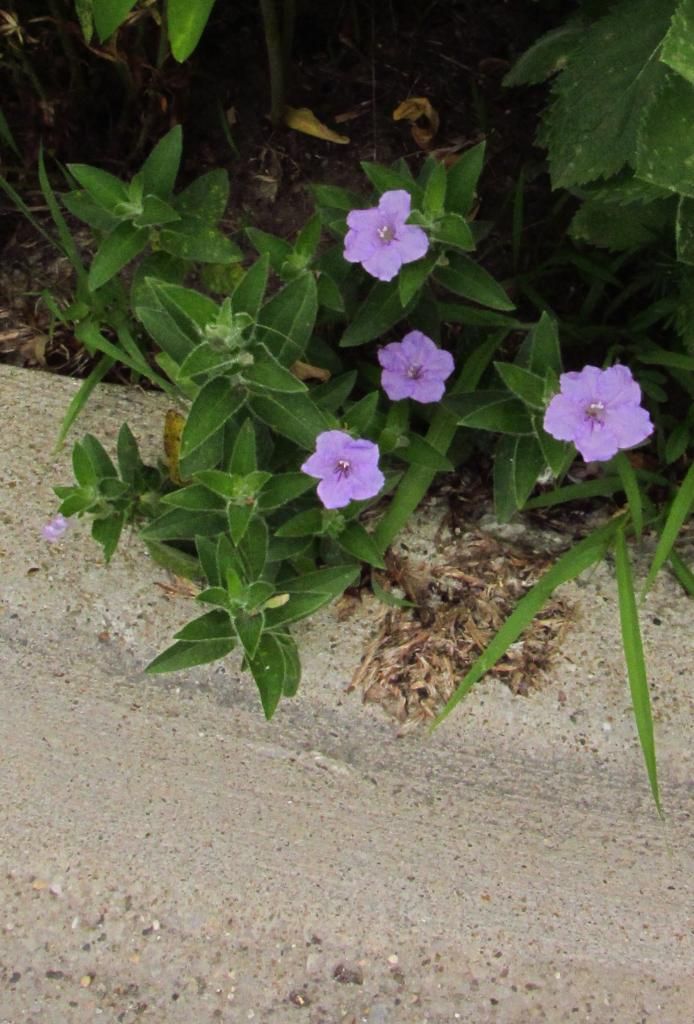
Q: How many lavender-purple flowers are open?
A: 4